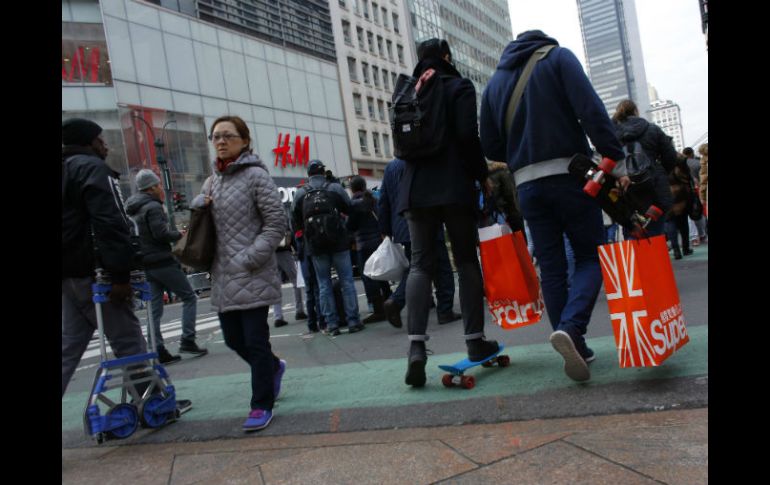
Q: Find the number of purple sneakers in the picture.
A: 2